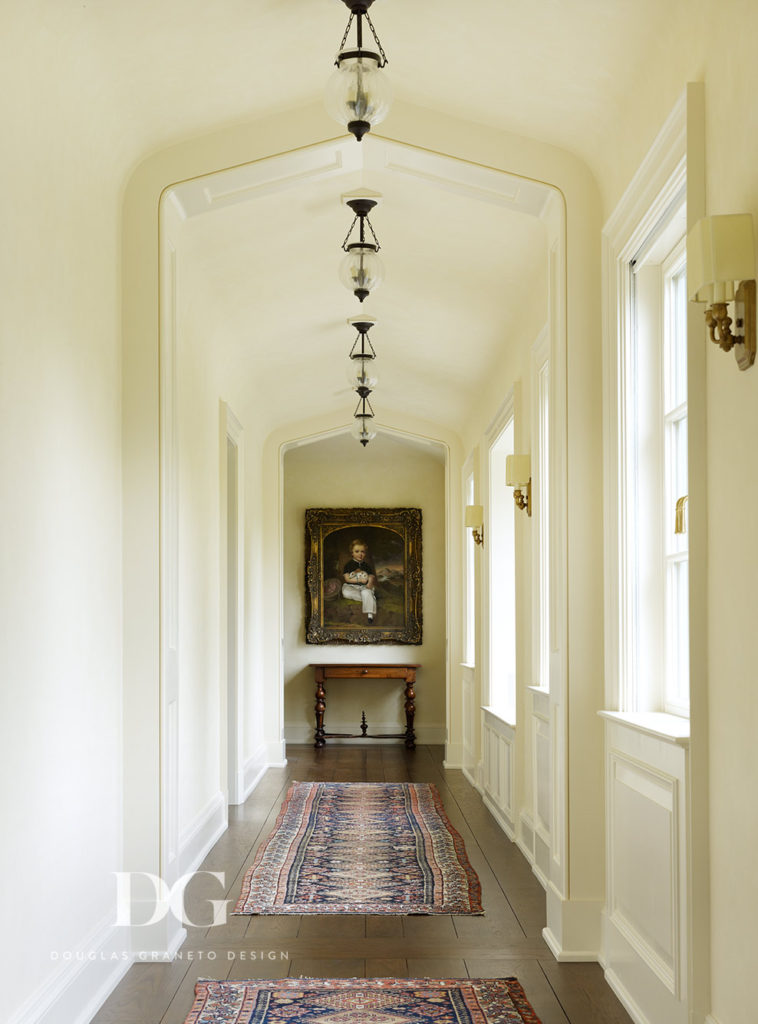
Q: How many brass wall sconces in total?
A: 3